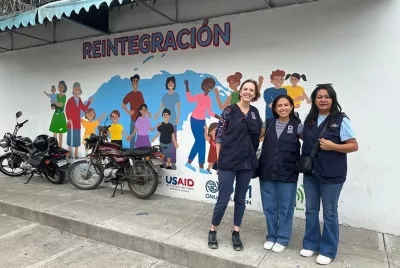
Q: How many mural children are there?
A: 7